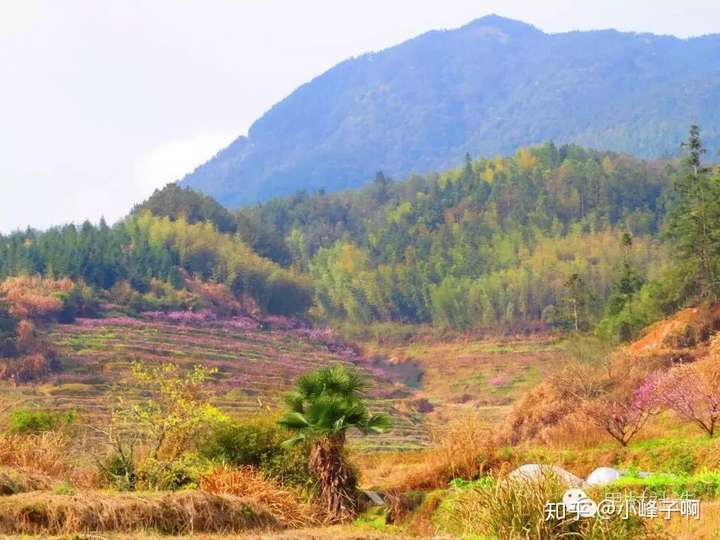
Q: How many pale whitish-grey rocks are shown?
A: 2